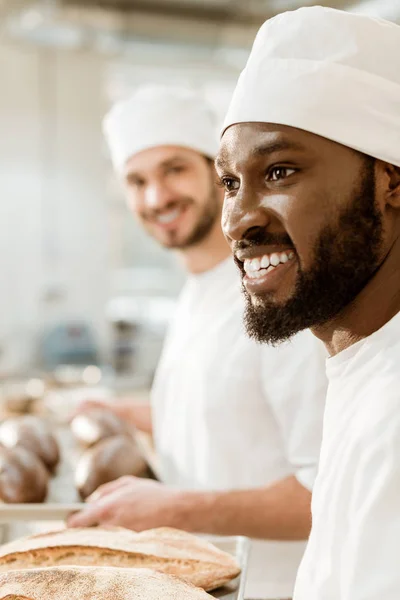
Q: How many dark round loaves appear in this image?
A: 4